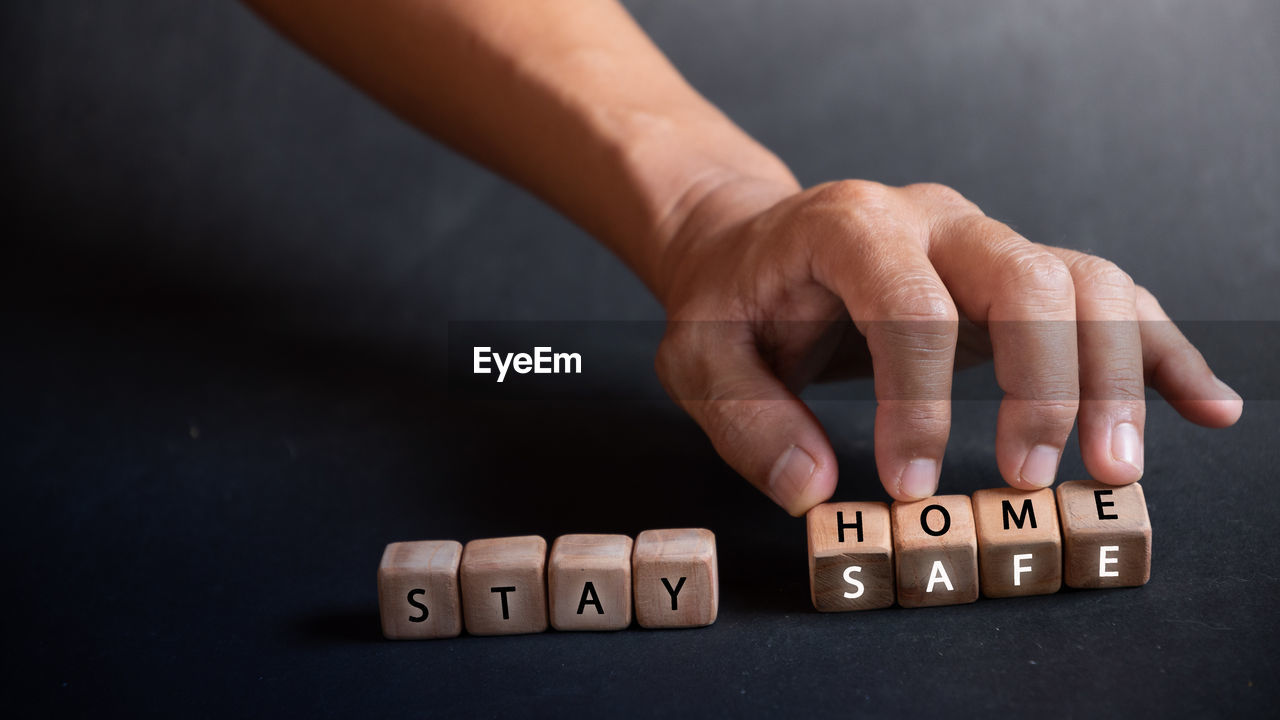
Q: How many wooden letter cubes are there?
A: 8